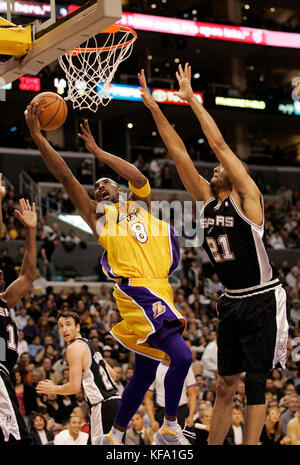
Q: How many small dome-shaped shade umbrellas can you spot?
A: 0